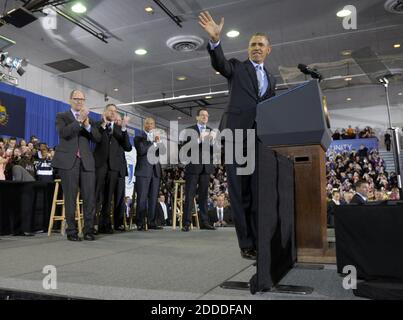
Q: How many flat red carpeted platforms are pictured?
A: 0